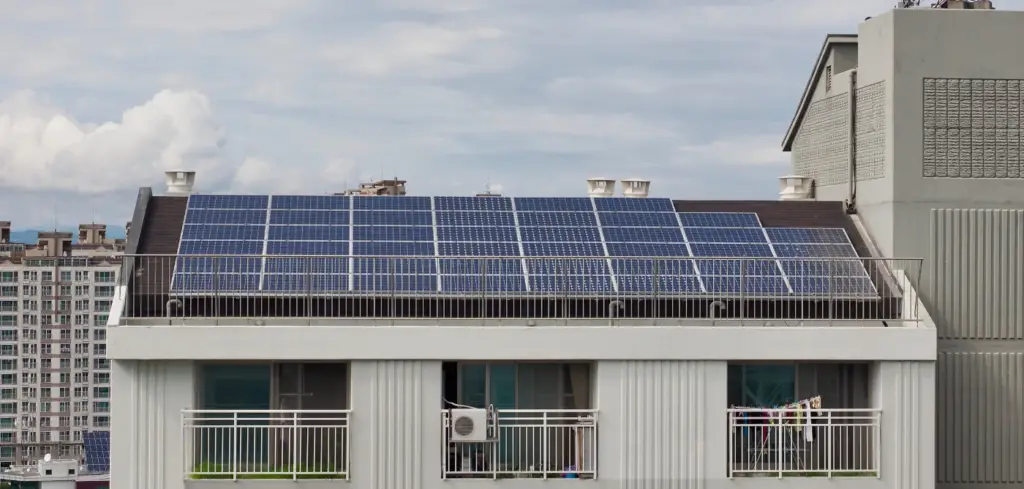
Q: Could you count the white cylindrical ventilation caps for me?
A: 4